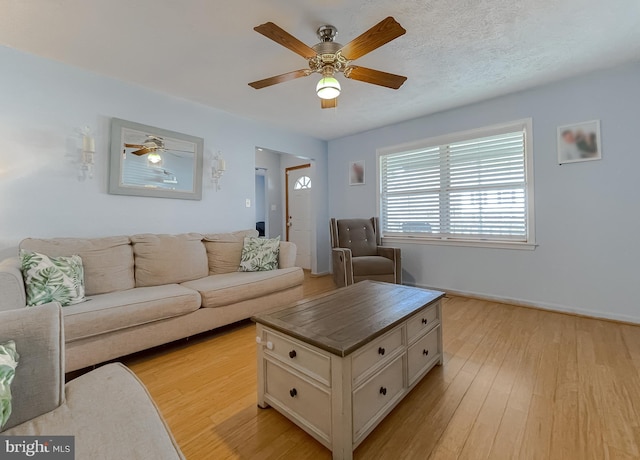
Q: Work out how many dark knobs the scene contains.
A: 6